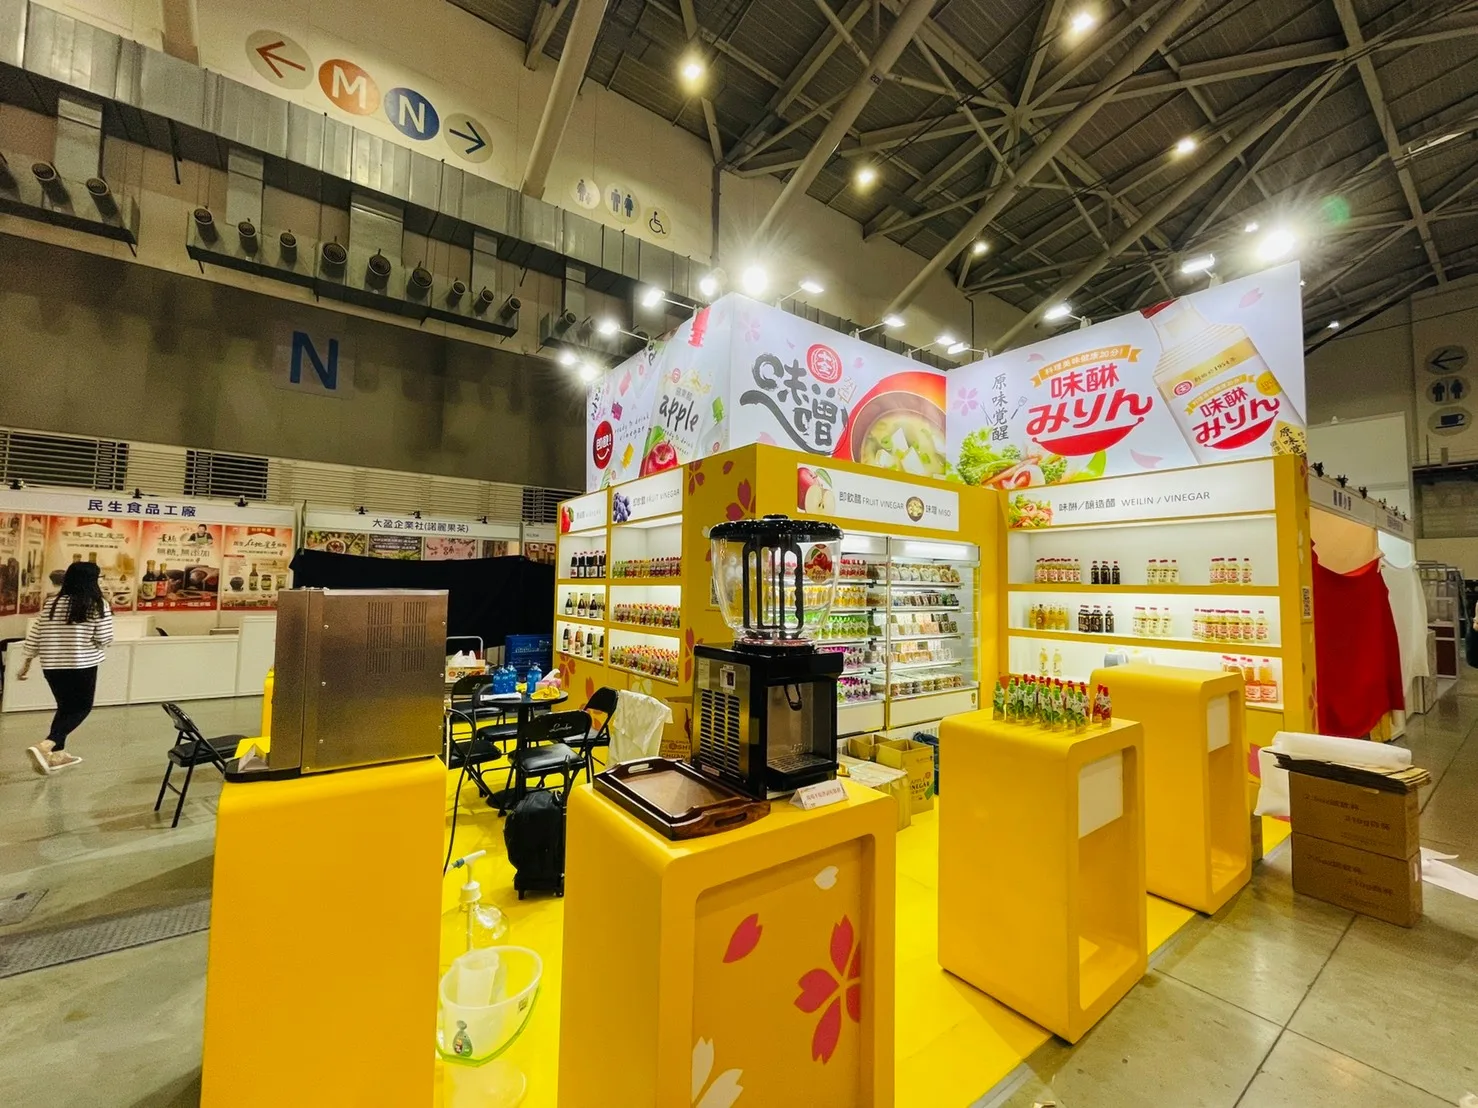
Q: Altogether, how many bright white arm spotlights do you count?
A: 13